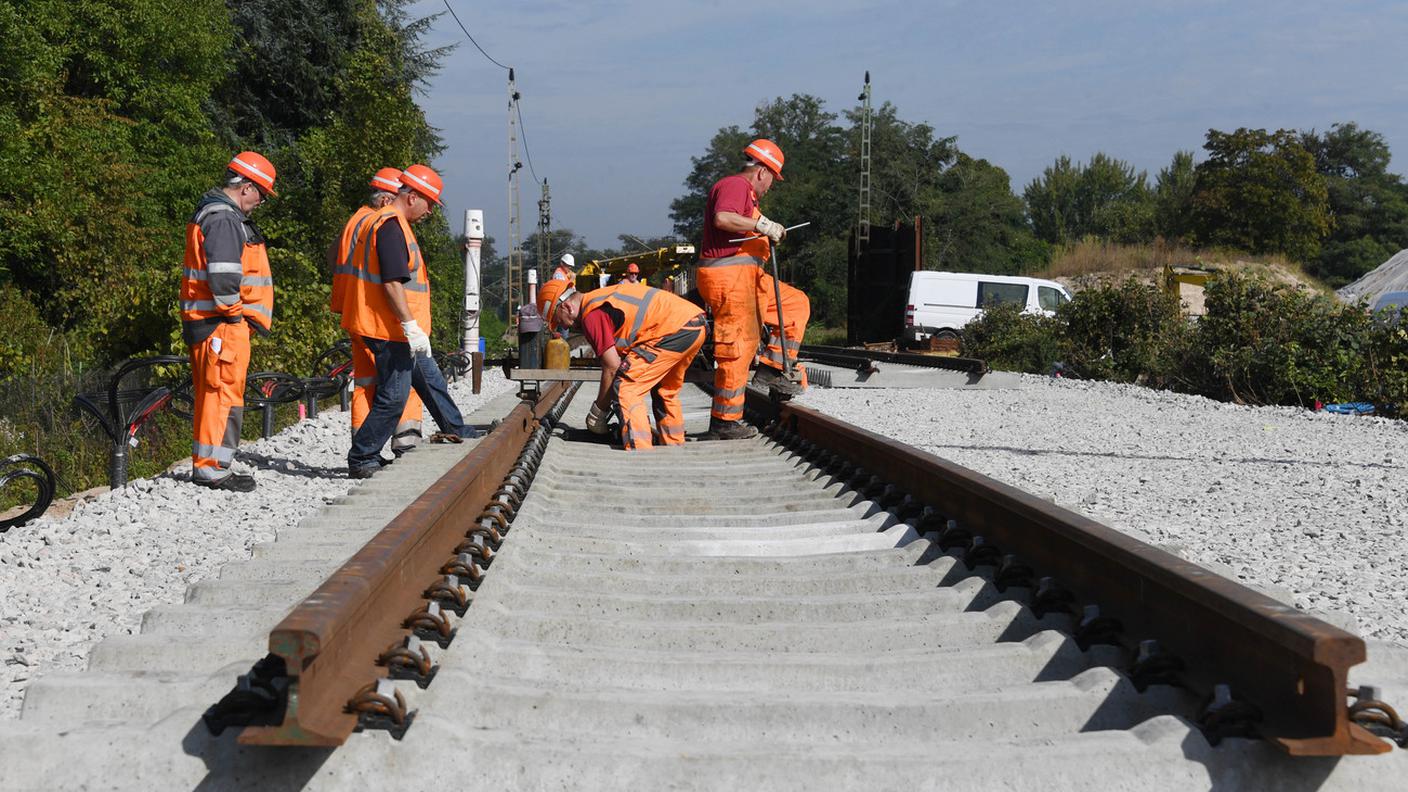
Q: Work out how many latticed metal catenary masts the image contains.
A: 3